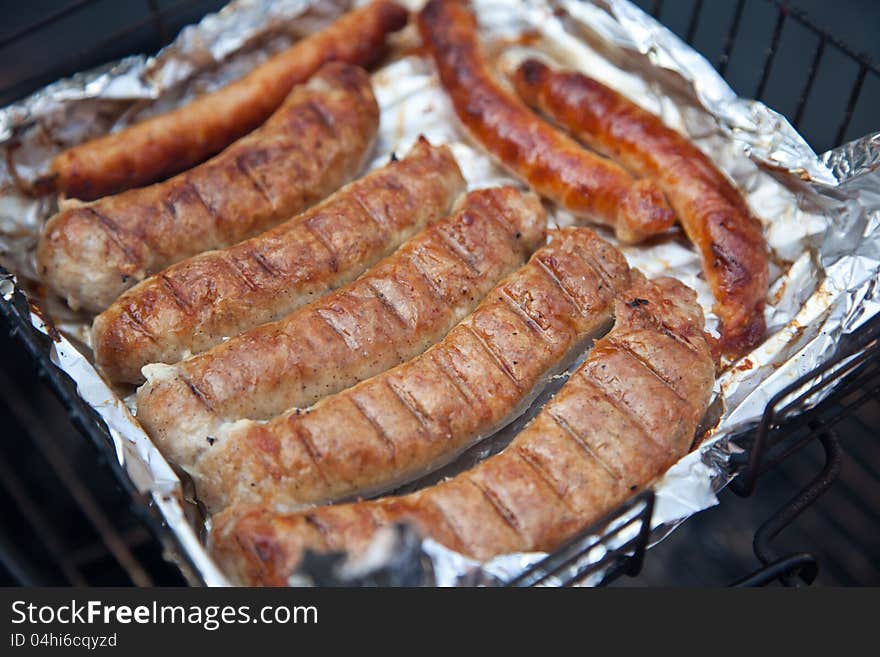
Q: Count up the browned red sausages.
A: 3